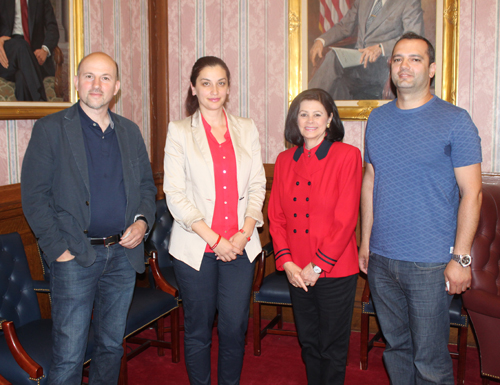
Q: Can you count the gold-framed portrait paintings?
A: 2